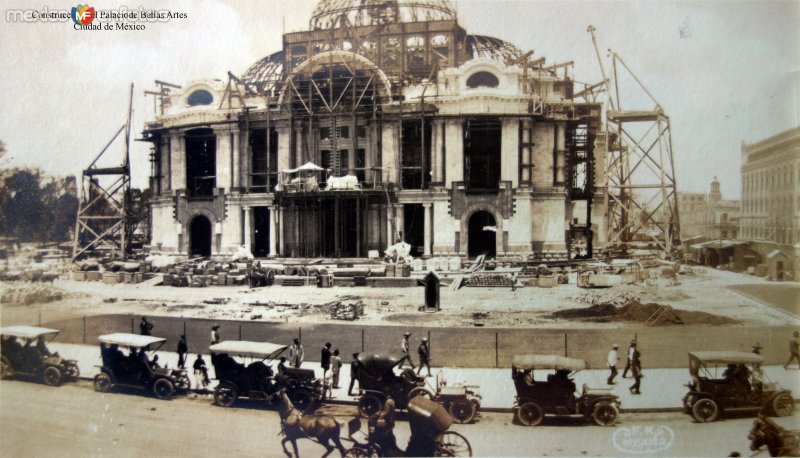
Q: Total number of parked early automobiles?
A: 6